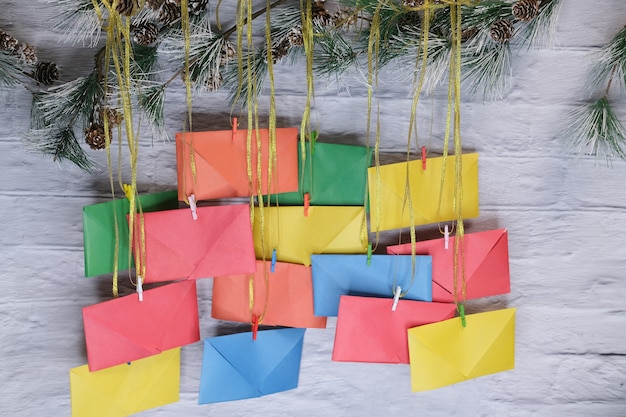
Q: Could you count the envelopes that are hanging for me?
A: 14